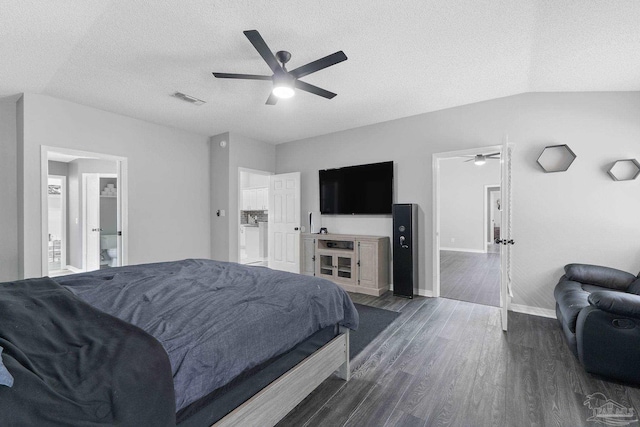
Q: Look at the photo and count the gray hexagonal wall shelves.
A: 2